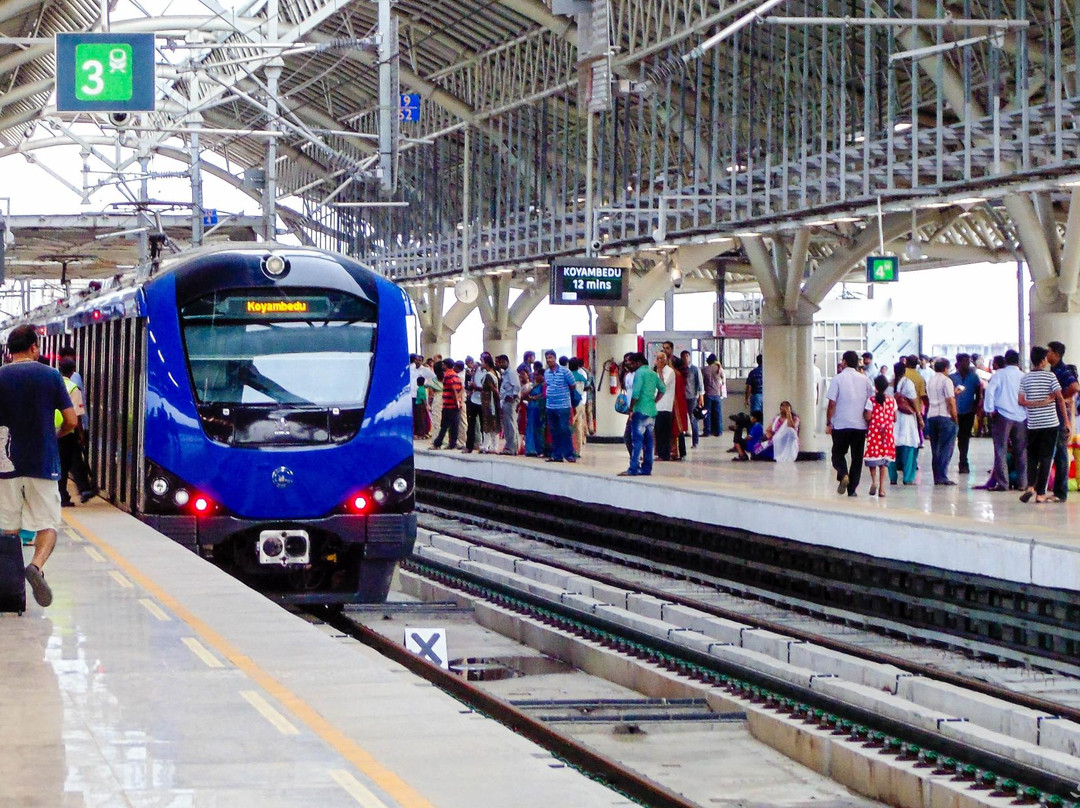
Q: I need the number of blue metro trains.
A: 1